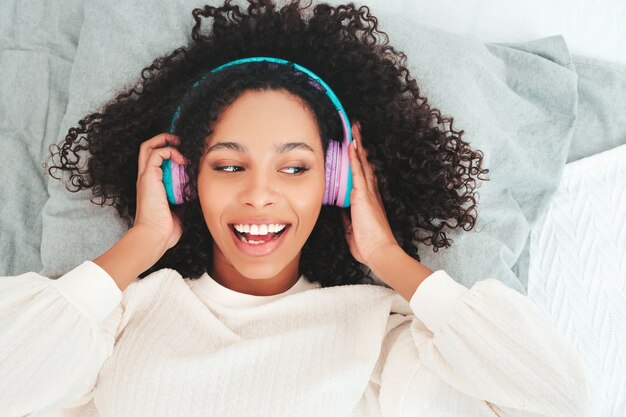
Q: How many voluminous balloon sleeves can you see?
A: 2